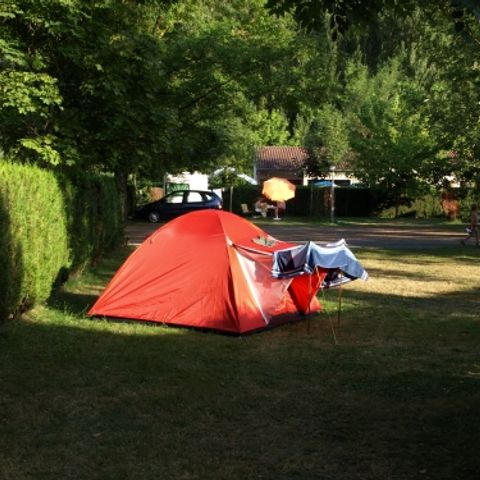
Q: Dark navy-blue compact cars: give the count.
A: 1